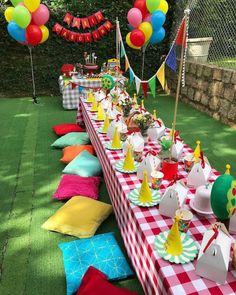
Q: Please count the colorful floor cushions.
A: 8